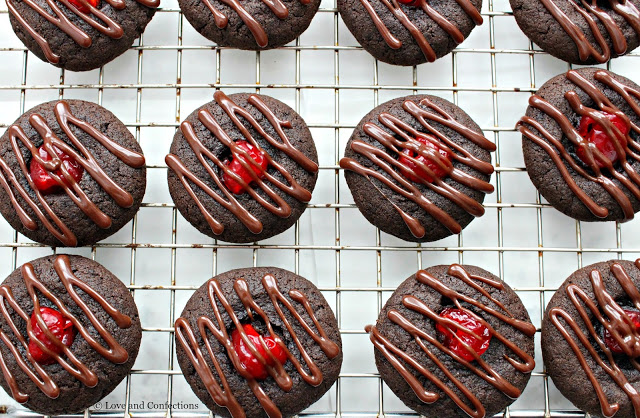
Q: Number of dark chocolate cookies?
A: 12